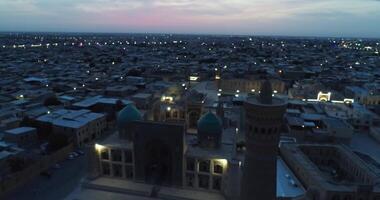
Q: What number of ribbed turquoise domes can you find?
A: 2